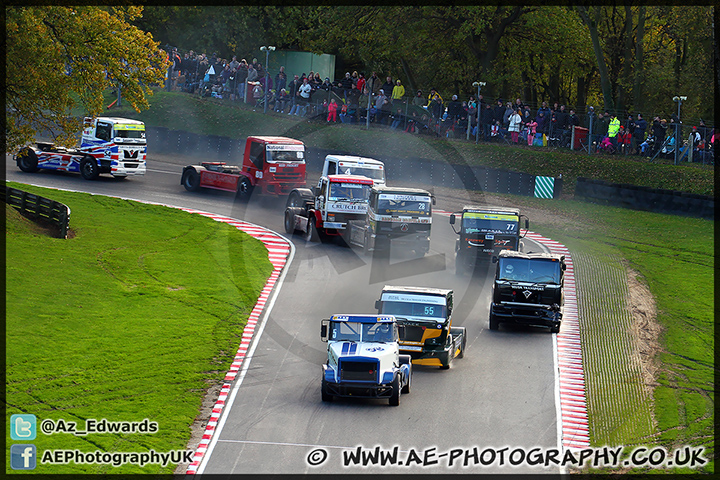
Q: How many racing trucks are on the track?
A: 9